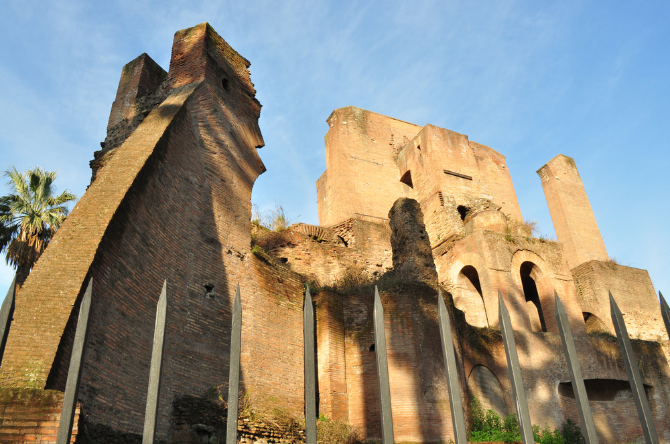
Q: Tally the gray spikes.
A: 11